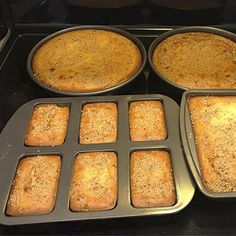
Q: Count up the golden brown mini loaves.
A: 6